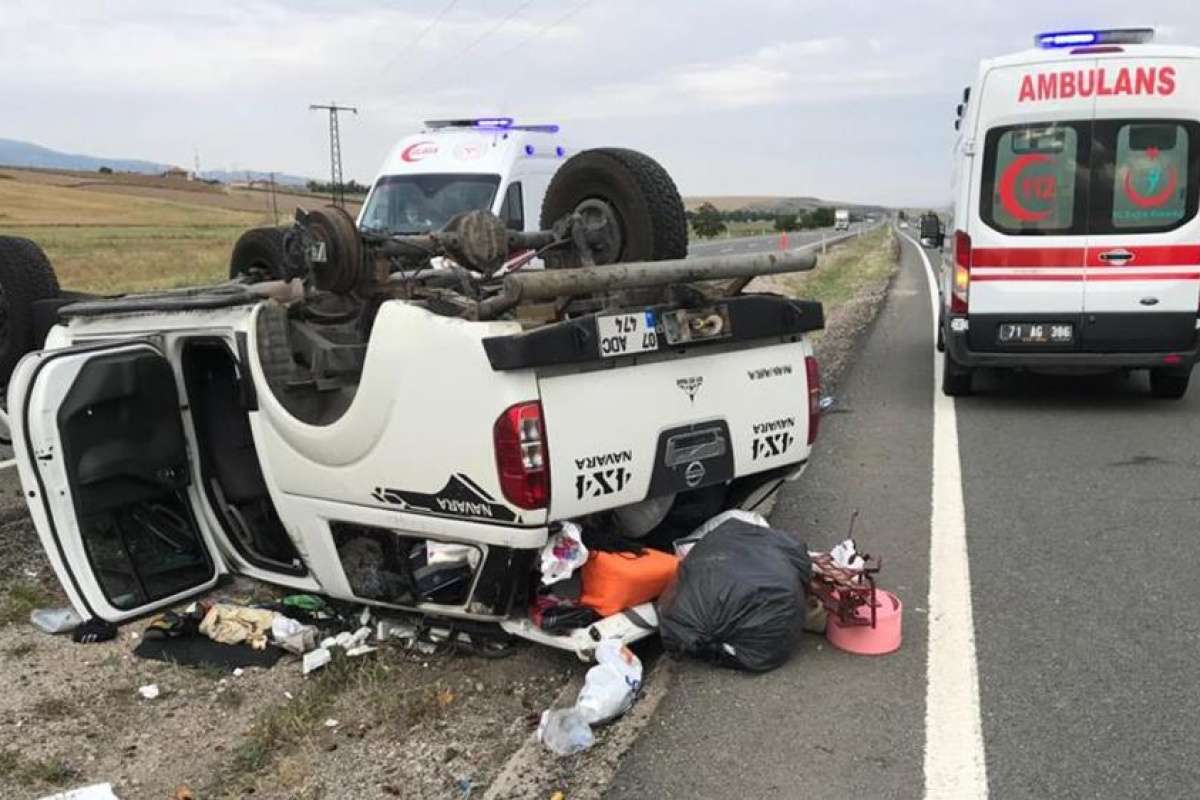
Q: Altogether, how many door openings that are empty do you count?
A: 1